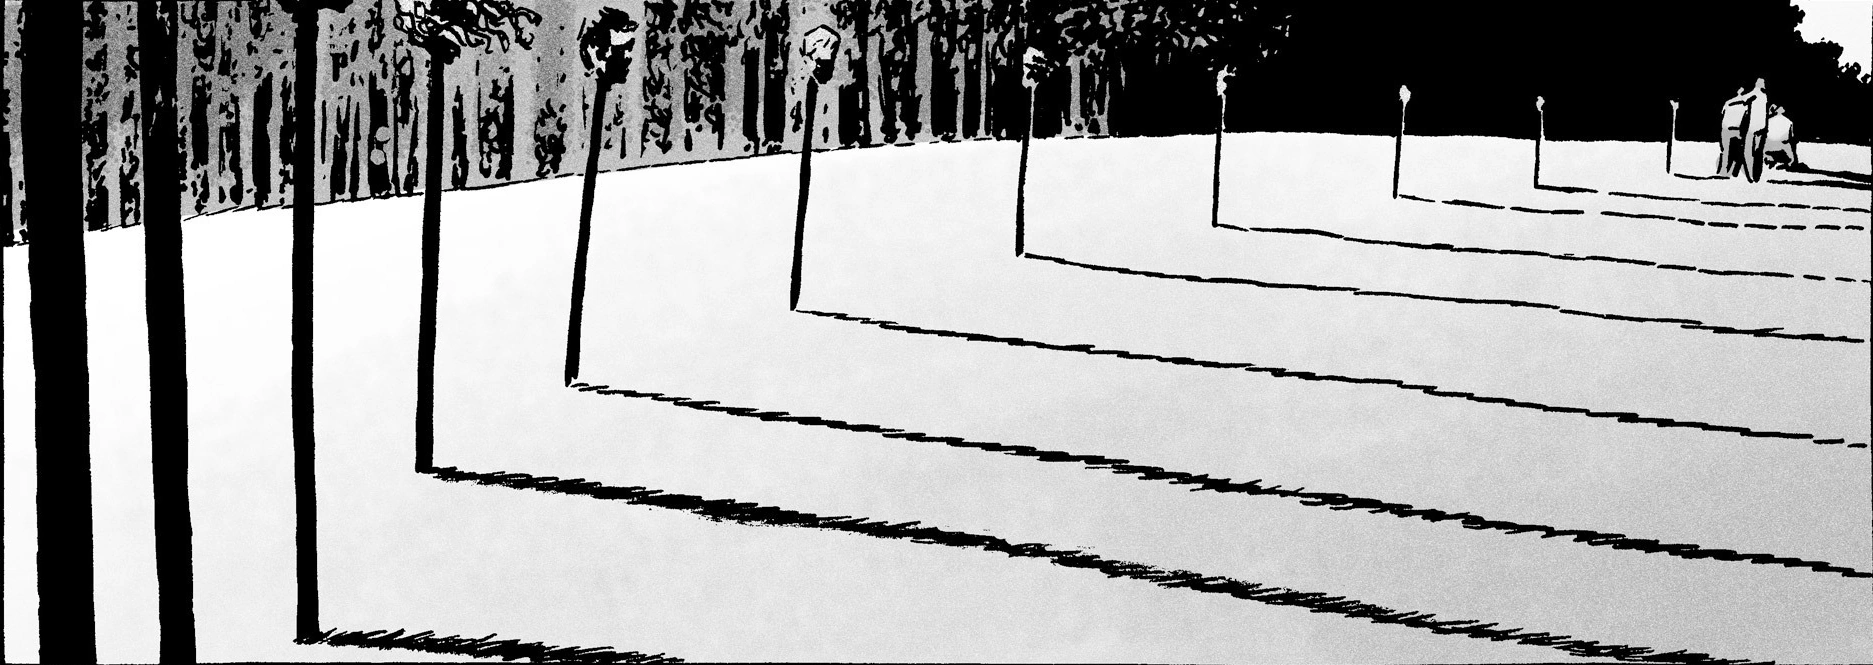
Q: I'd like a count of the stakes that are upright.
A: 11